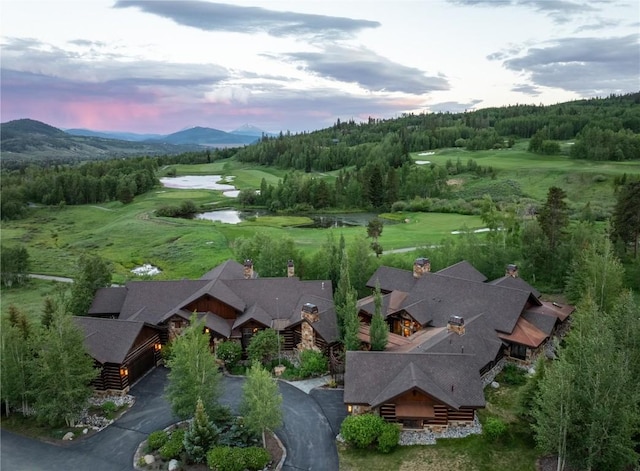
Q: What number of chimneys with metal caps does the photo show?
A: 6